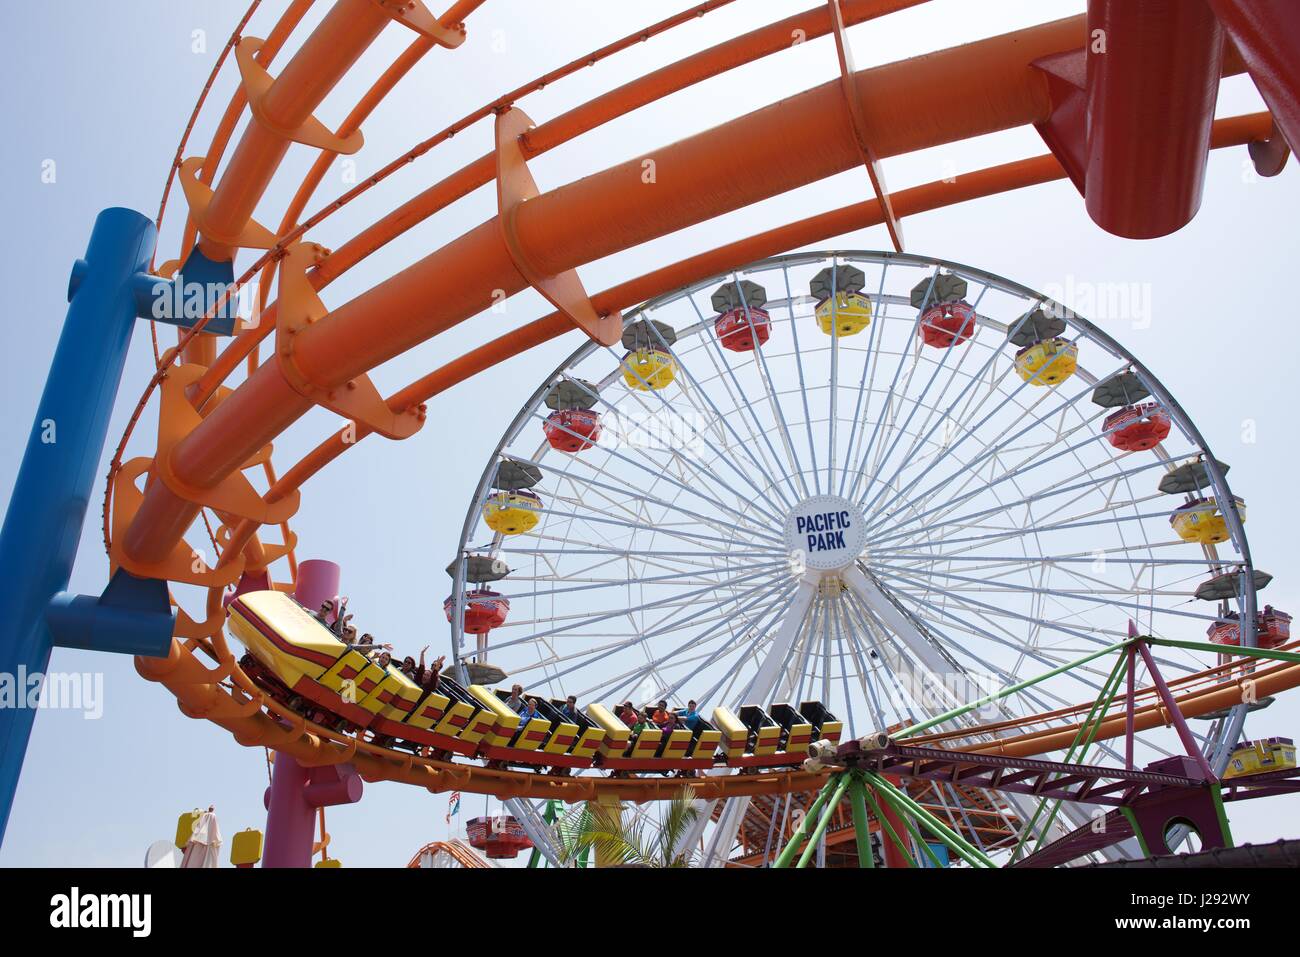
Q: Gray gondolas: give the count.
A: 0